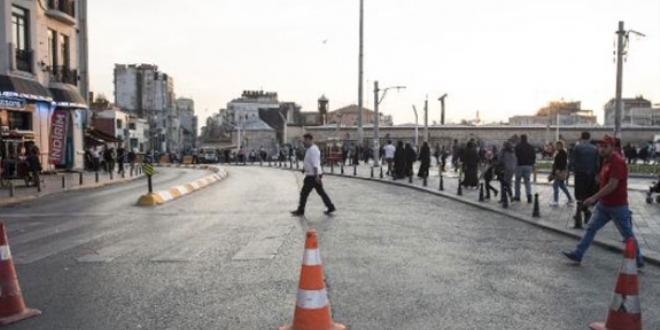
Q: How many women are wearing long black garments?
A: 4